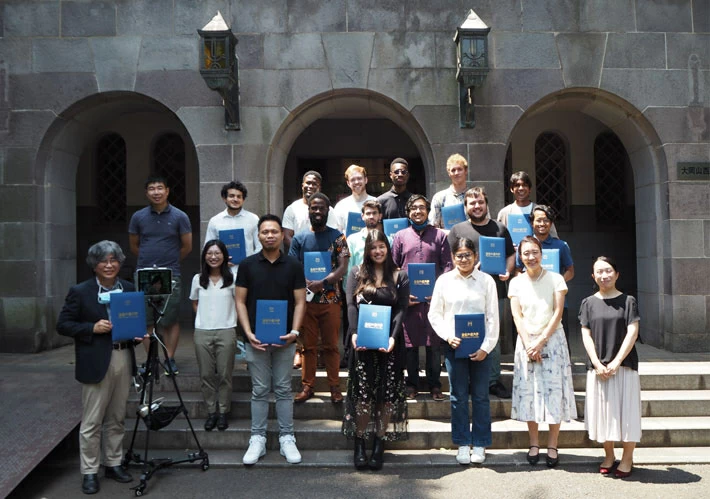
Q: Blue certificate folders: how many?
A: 13